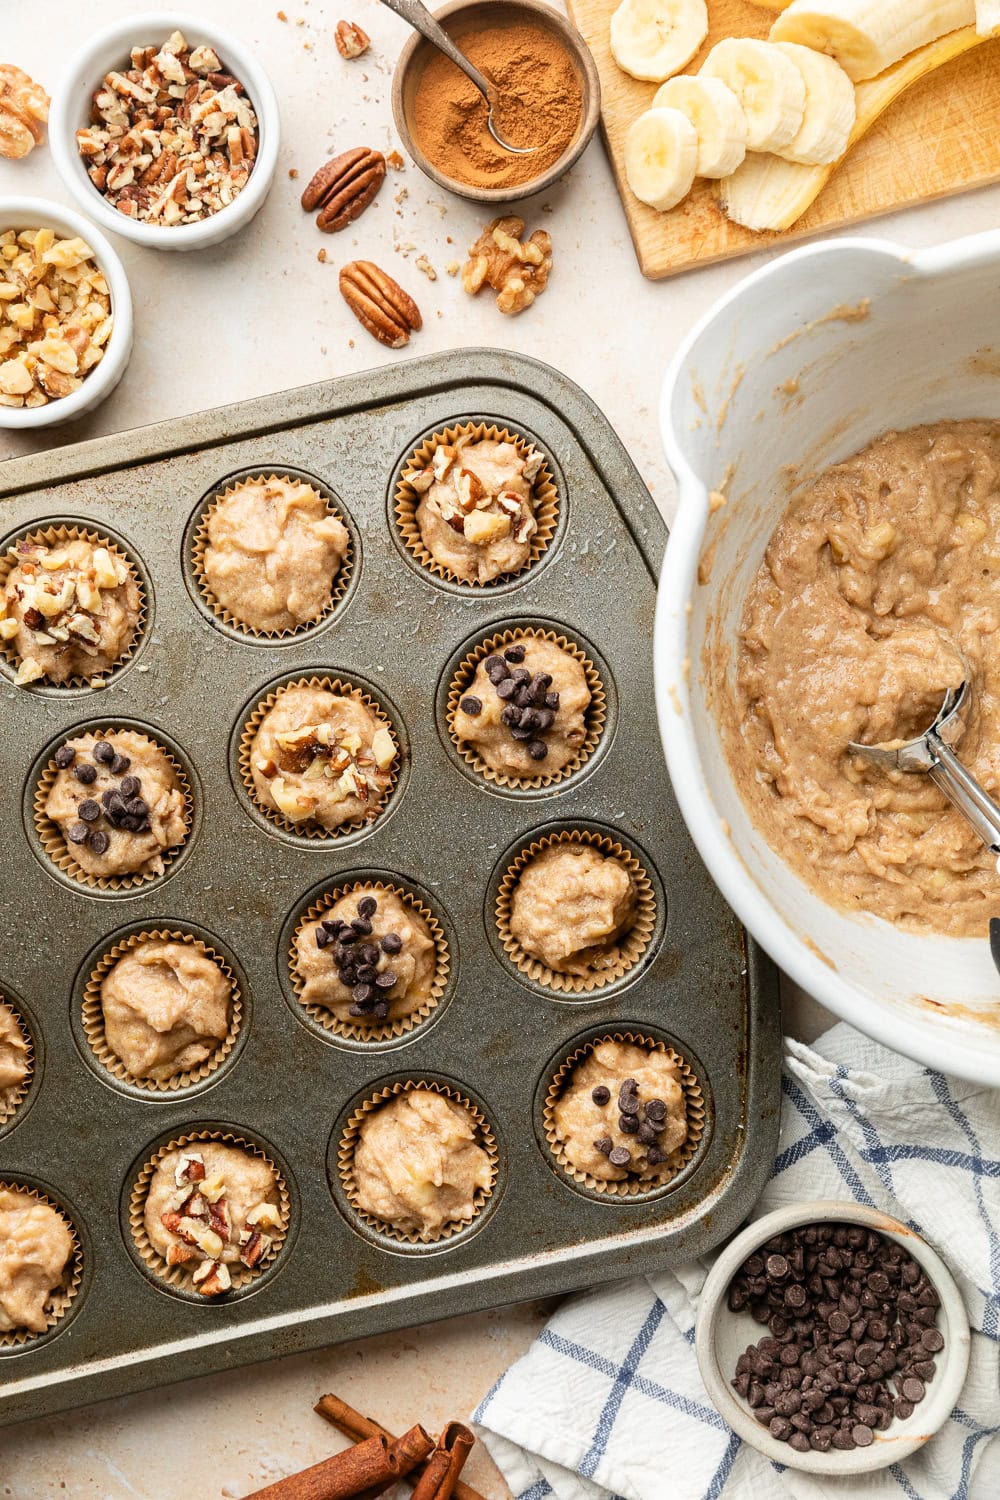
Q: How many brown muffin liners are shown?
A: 14